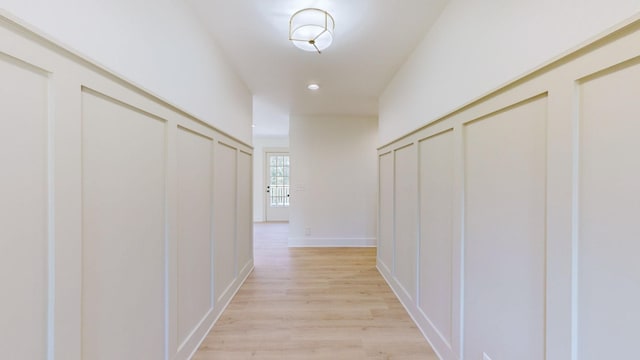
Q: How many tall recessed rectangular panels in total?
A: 10